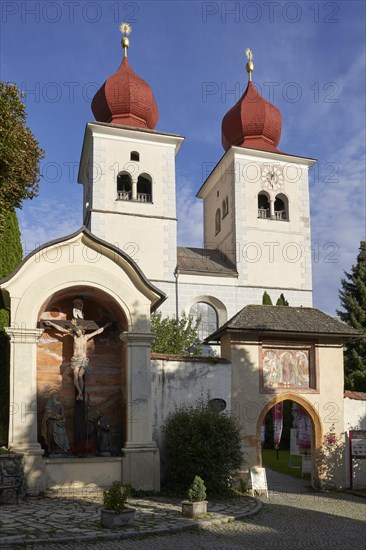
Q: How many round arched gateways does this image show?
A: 1